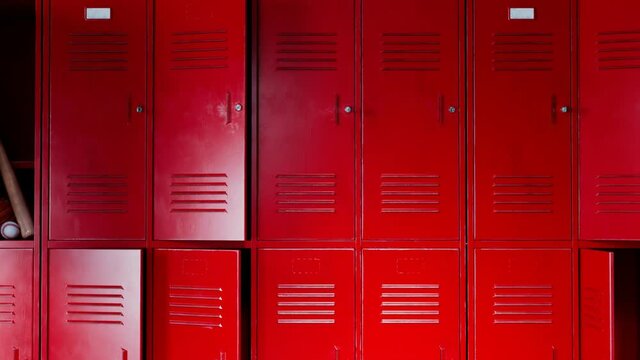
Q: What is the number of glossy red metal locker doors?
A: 13